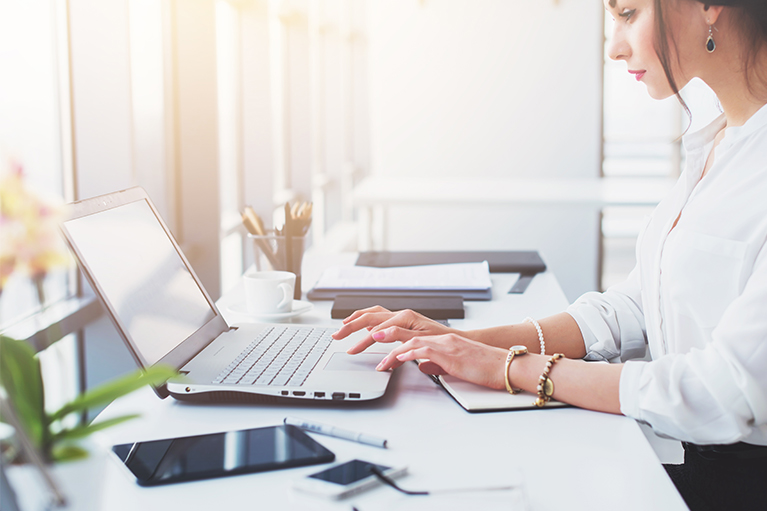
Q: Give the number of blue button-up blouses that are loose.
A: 0